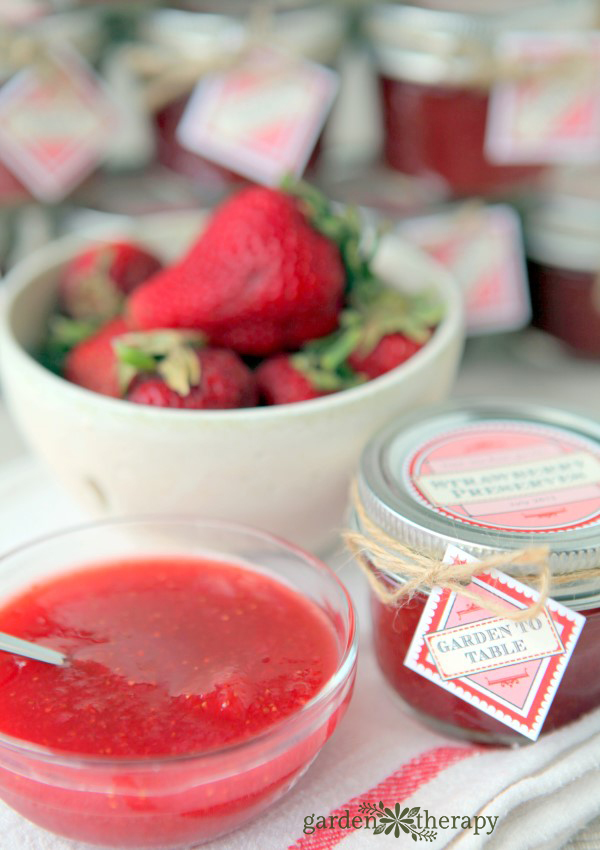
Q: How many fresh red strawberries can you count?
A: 6